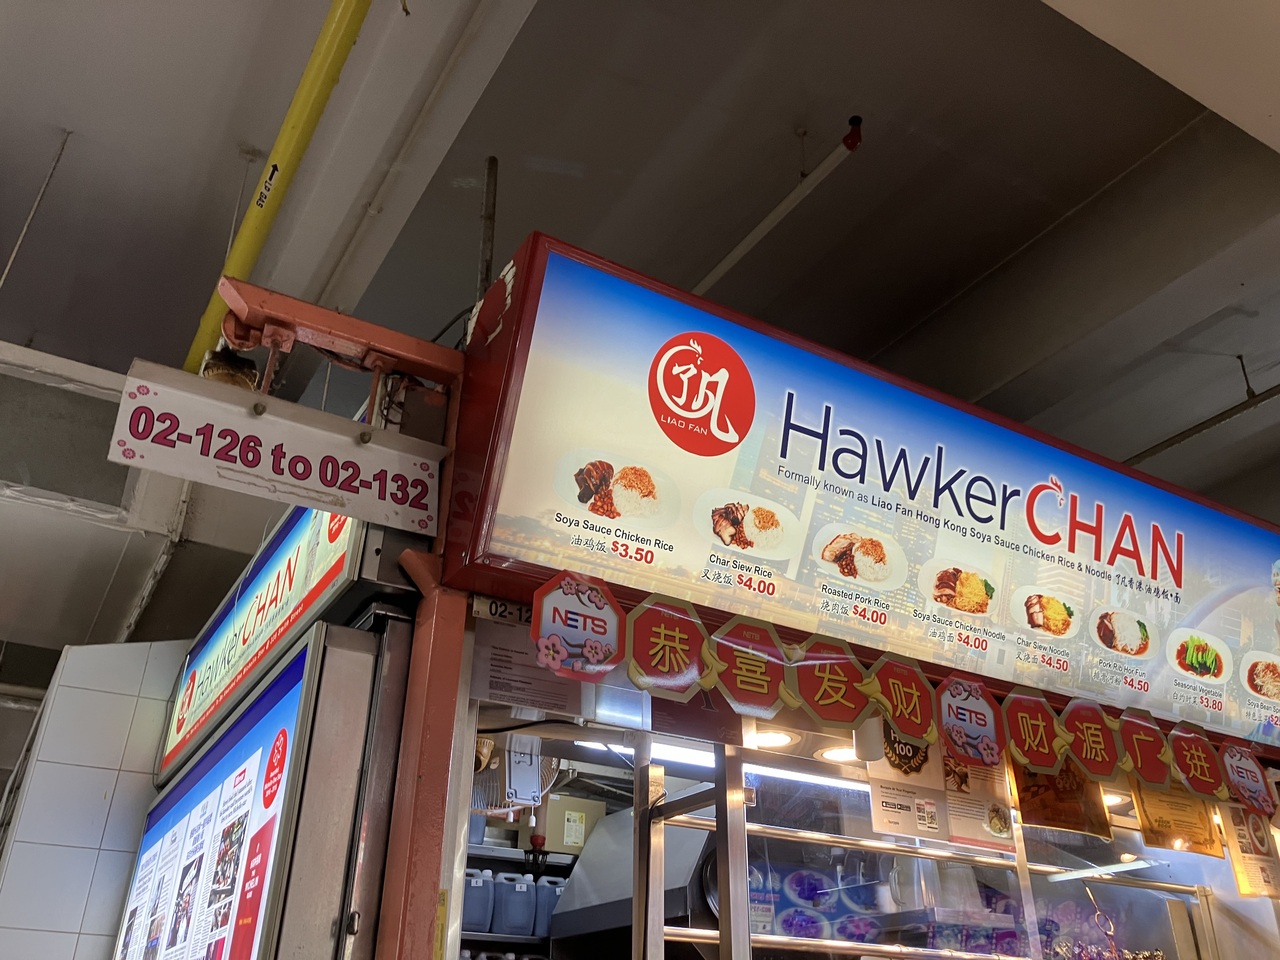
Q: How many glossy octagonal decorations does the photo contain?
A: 11